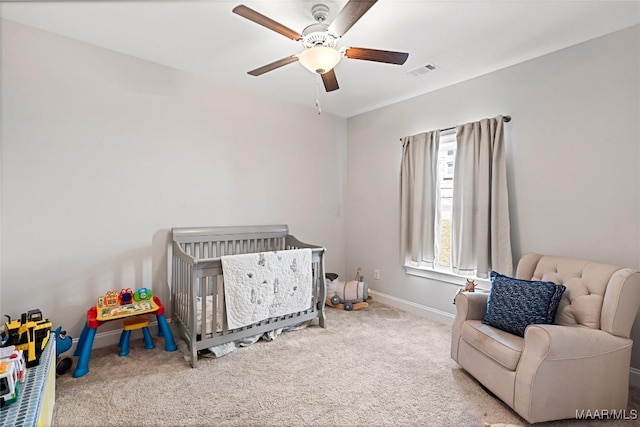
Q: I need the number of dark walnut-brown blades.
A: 5